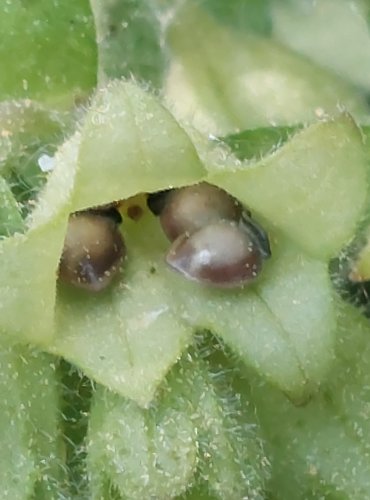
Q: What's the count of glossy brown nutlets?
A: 3